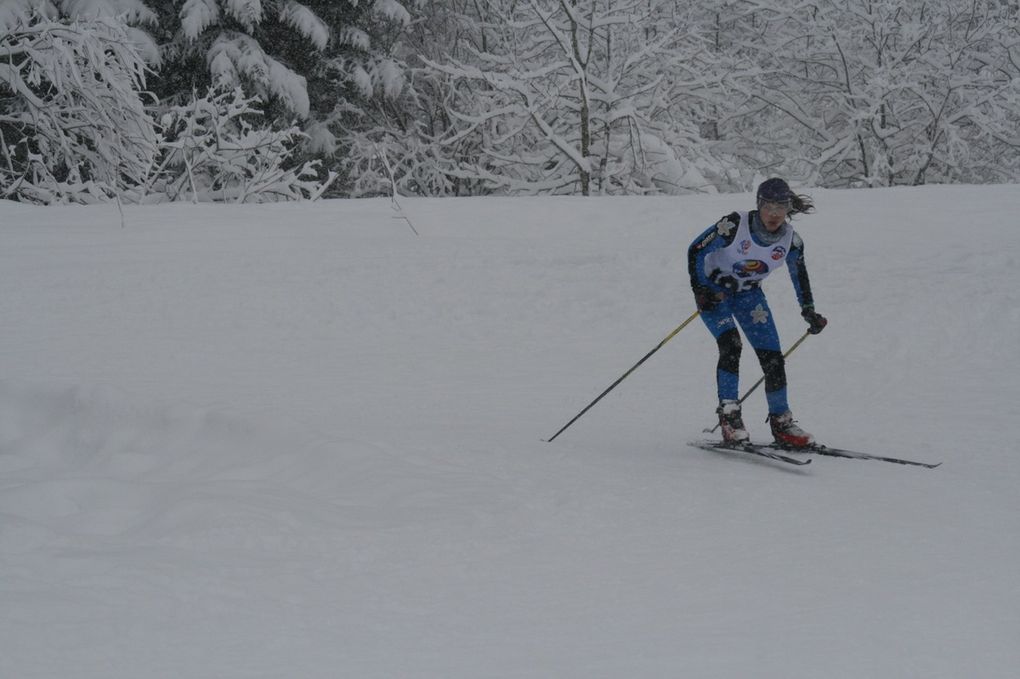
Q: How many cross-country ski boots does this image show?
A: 2